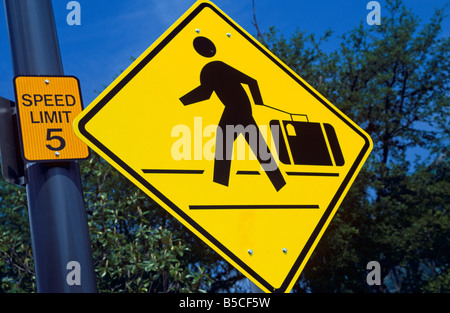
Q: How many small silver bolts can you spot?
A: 6